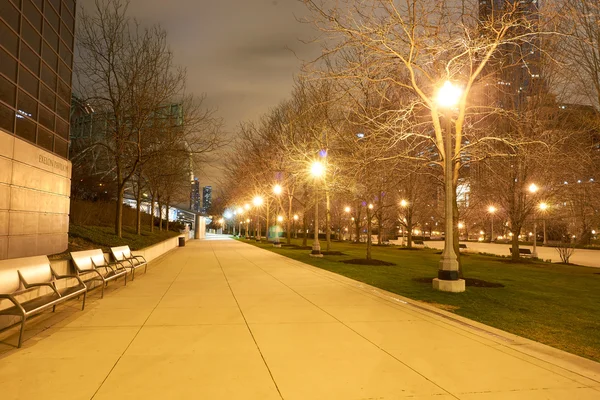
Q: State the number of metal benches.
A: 3